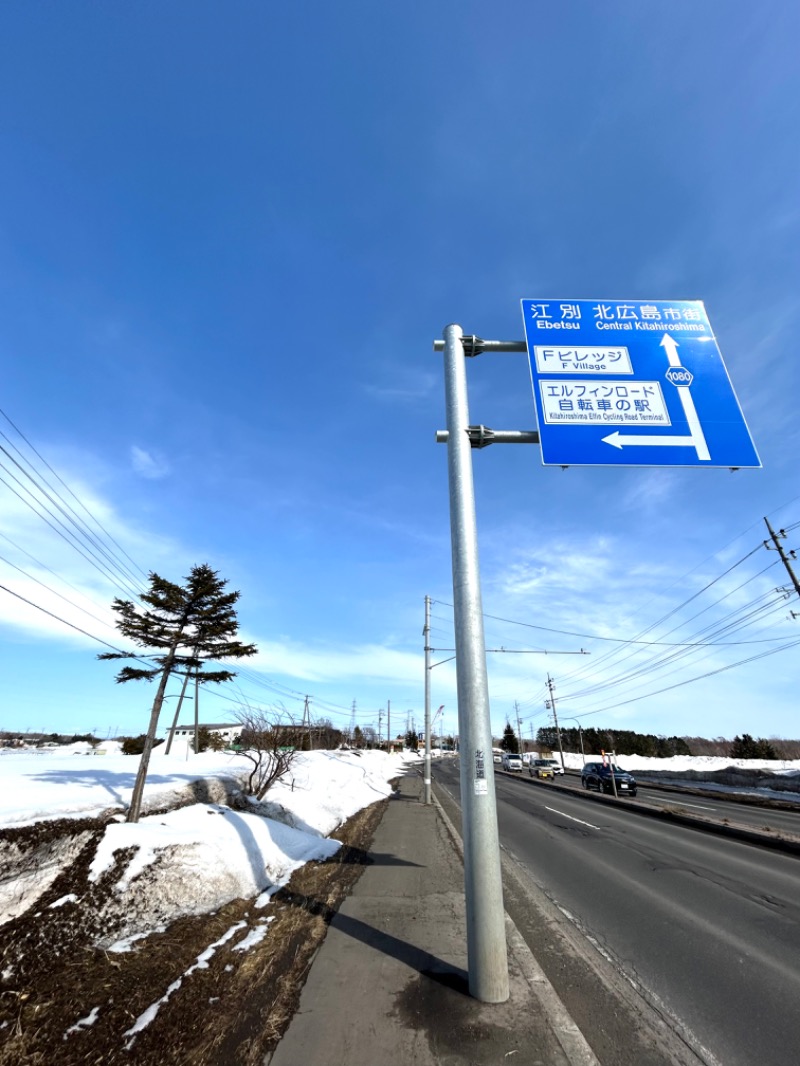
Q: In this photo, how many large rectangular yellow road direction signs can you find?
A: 0